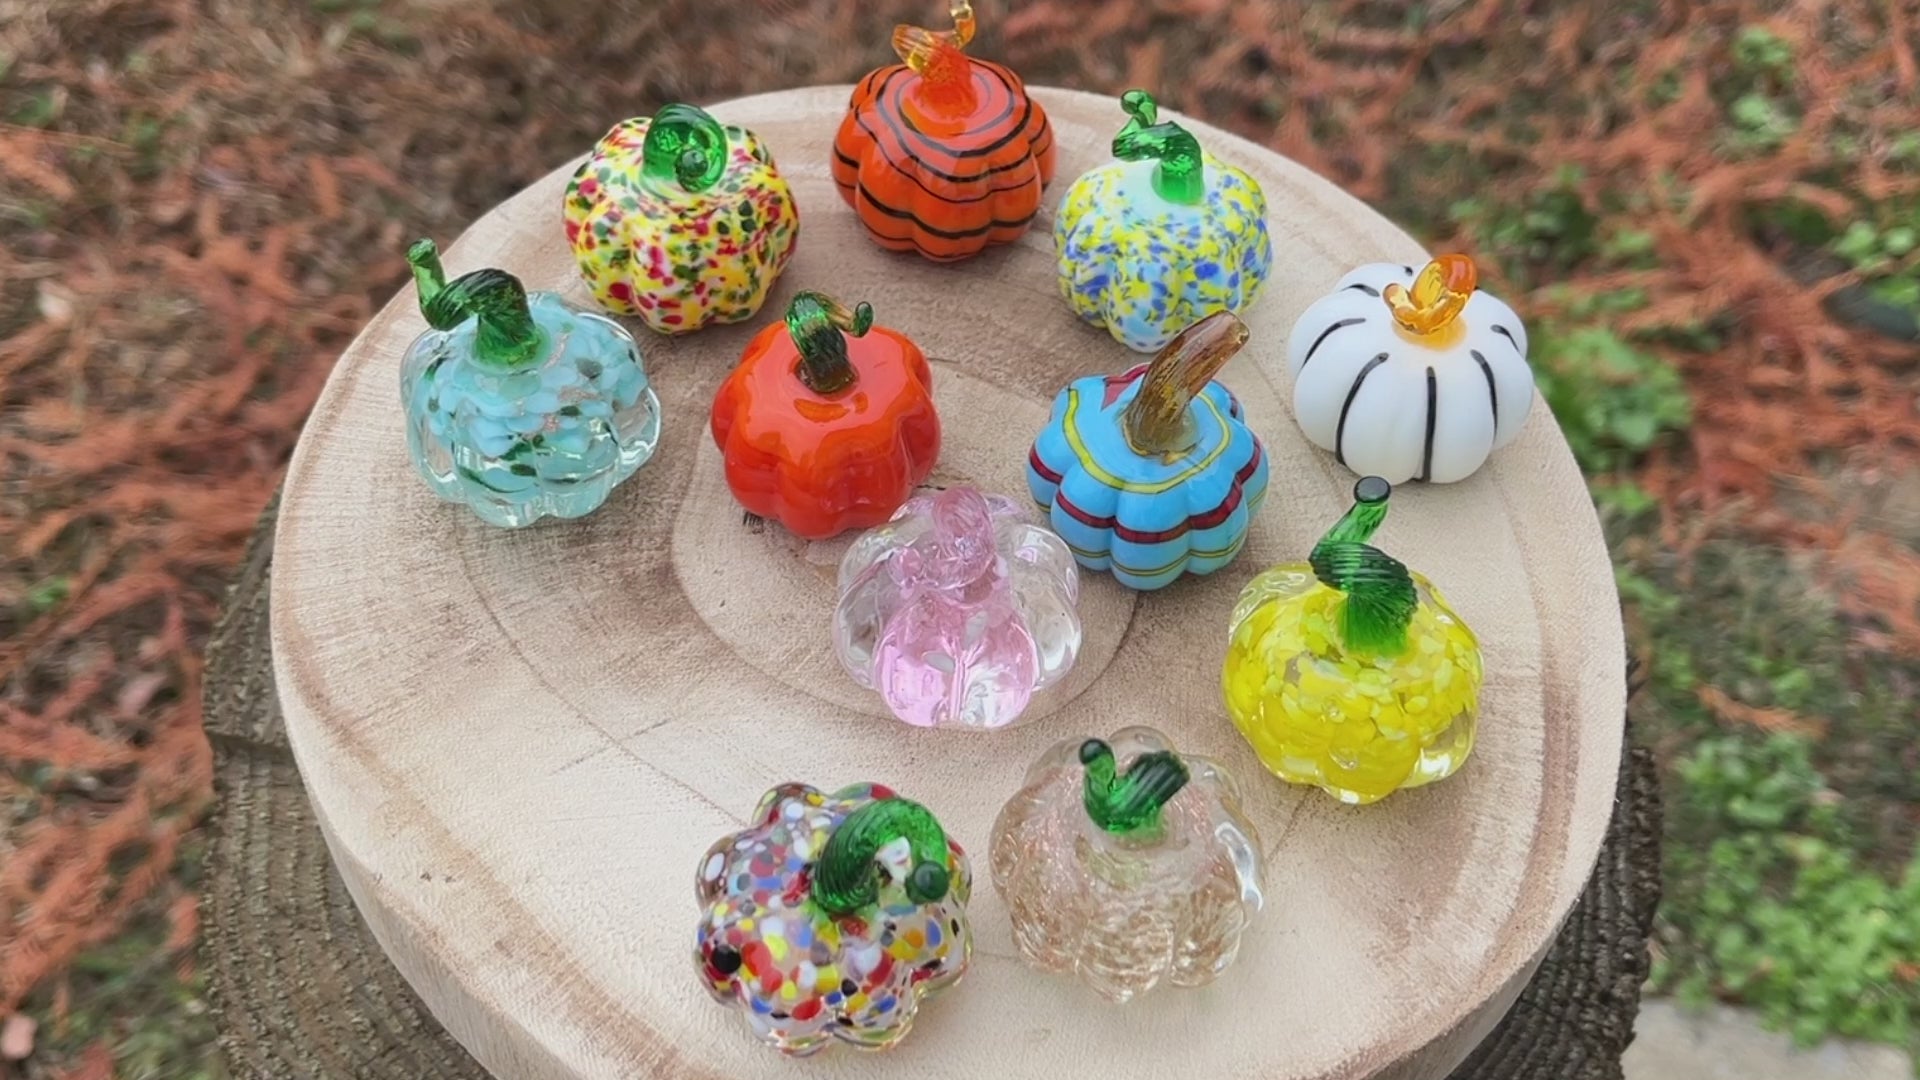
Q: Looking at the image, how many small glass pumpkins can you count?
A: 11